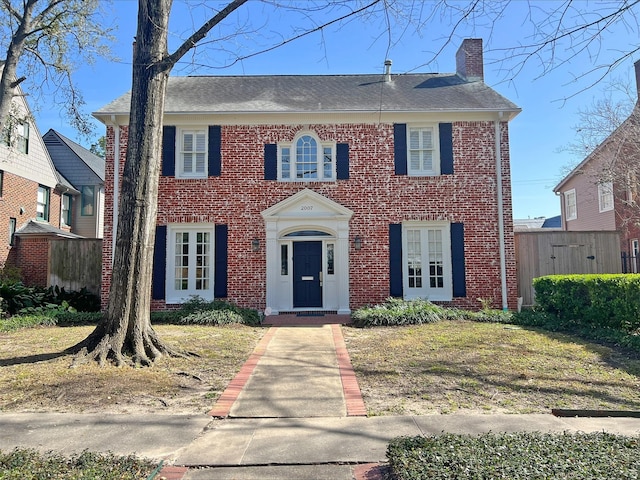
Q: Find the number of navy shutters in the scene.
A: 10